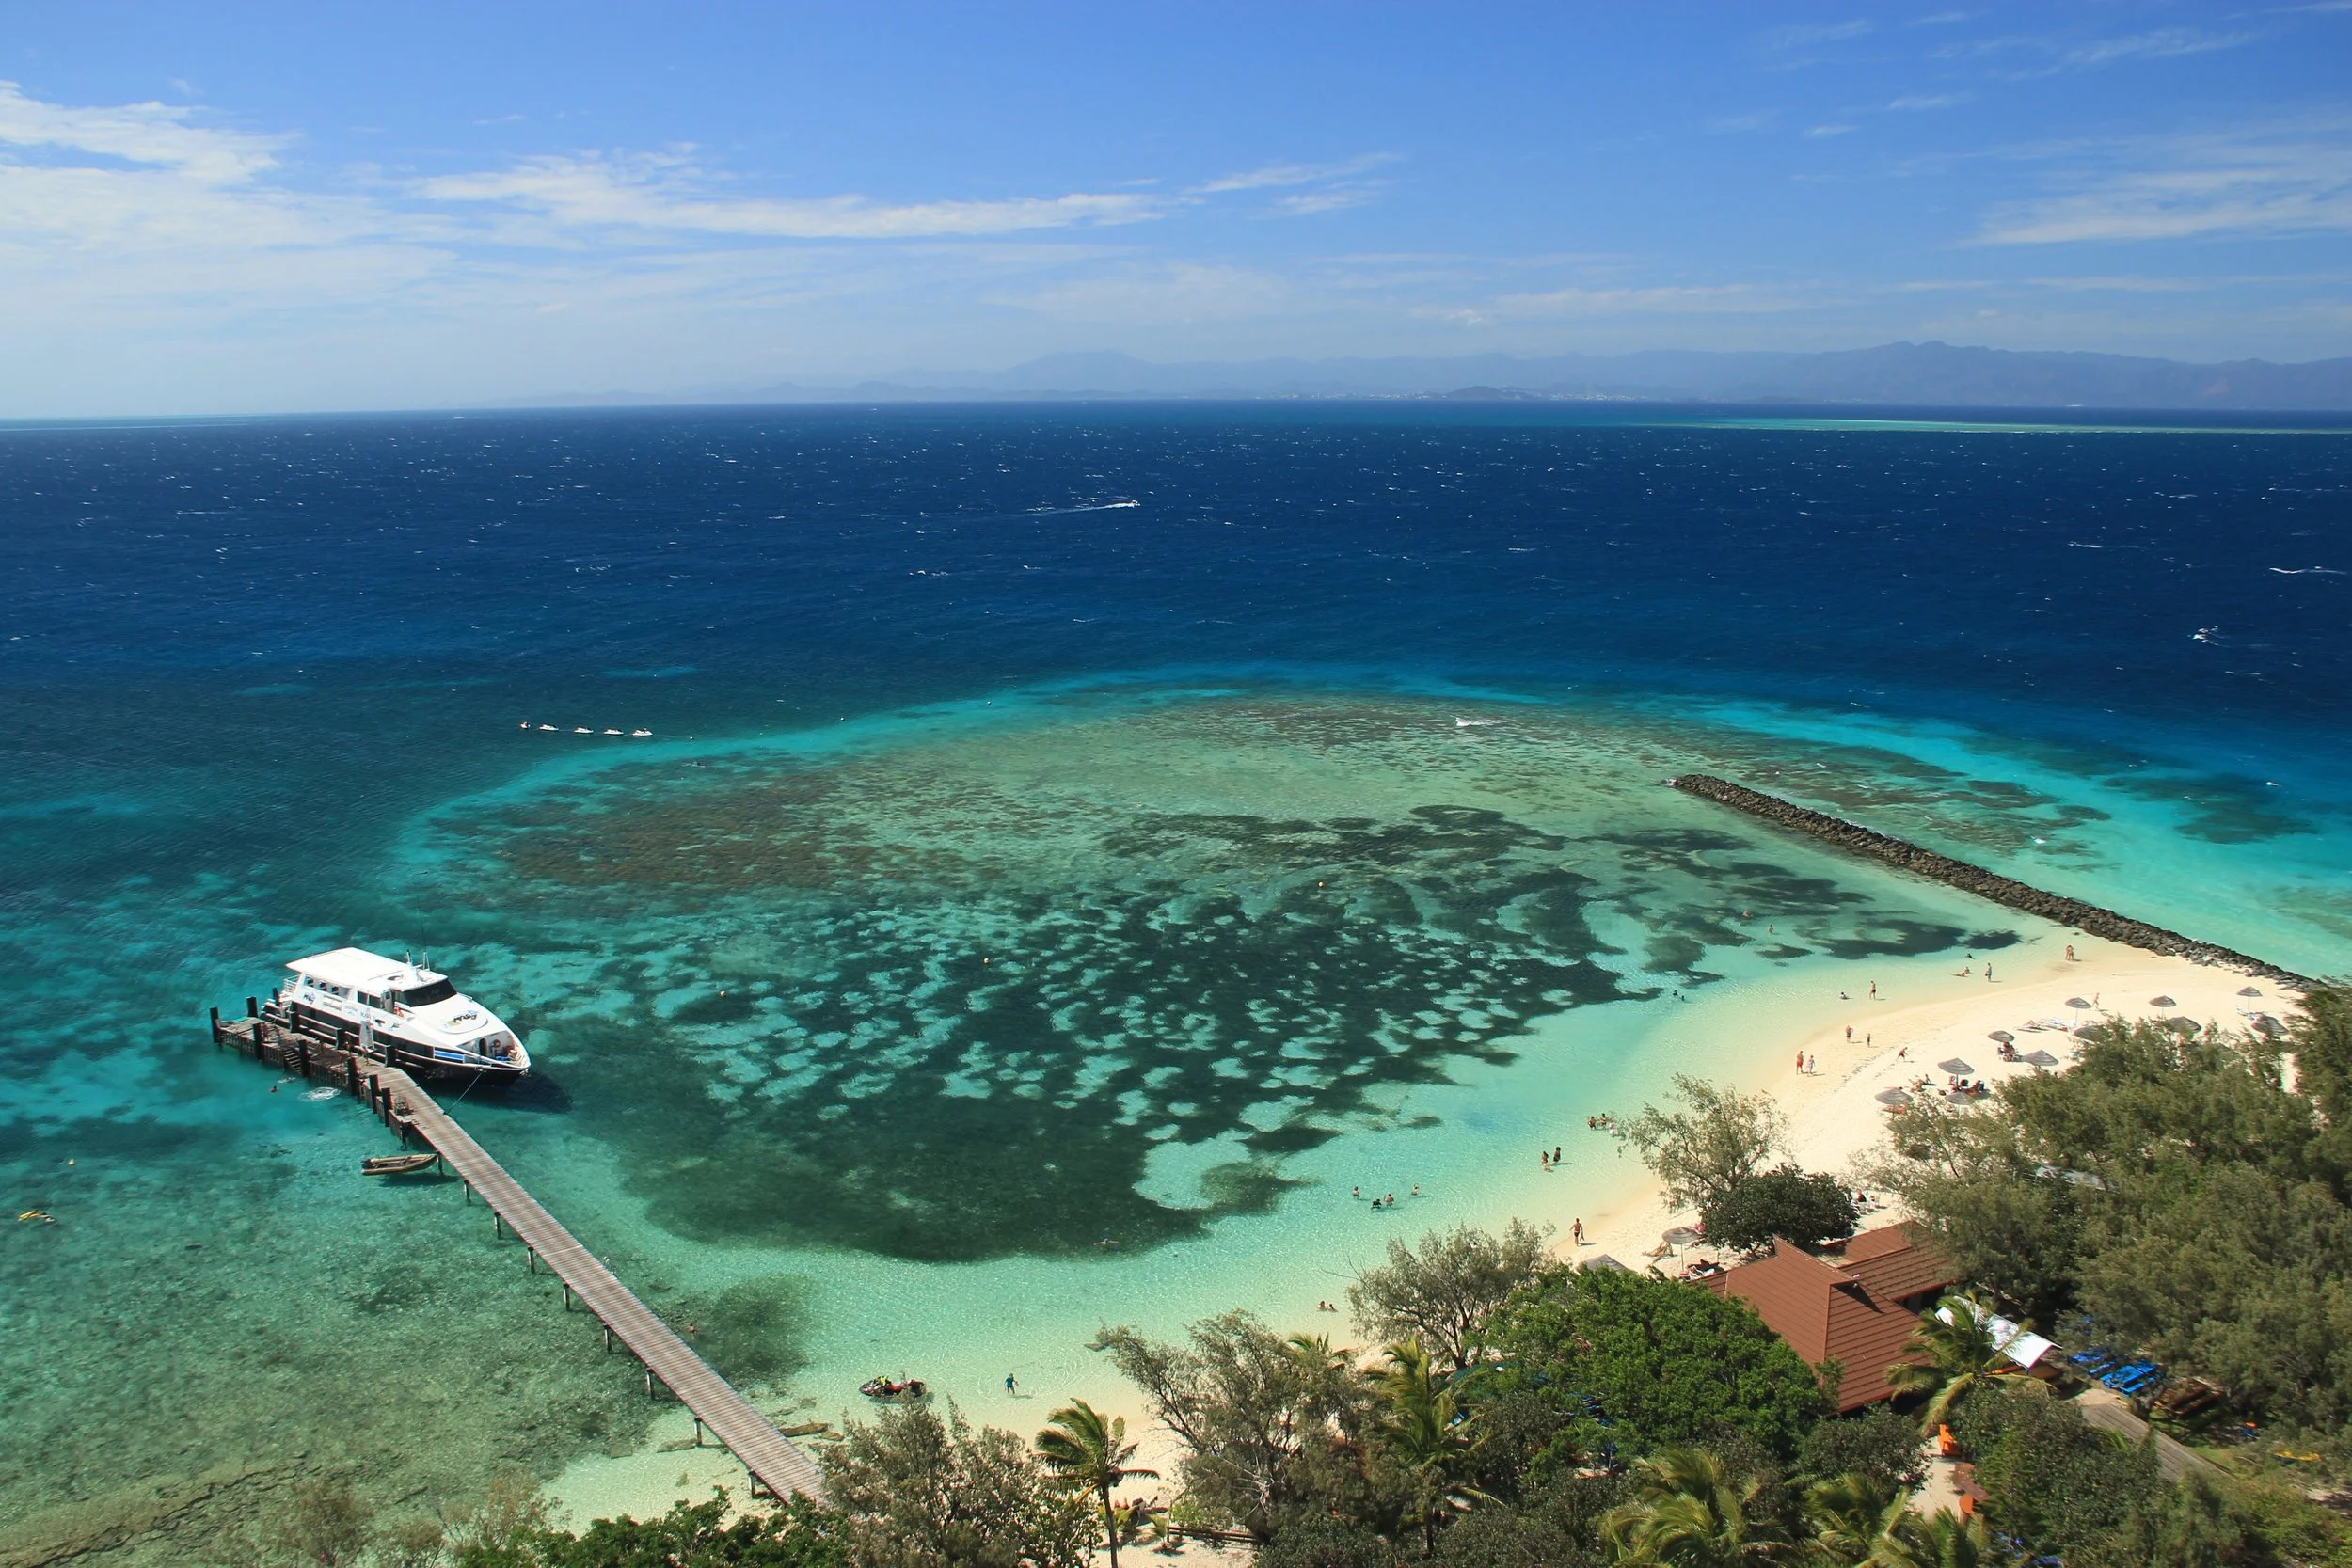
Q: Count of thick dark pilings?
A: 11